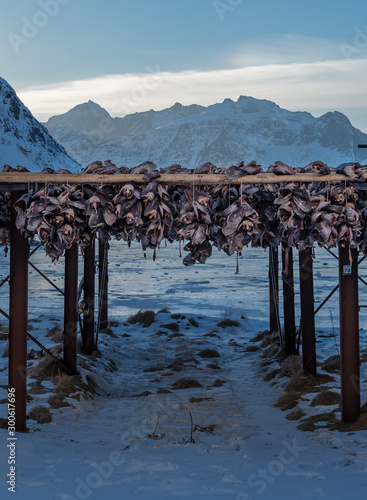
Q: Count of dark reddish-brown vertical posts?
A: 8